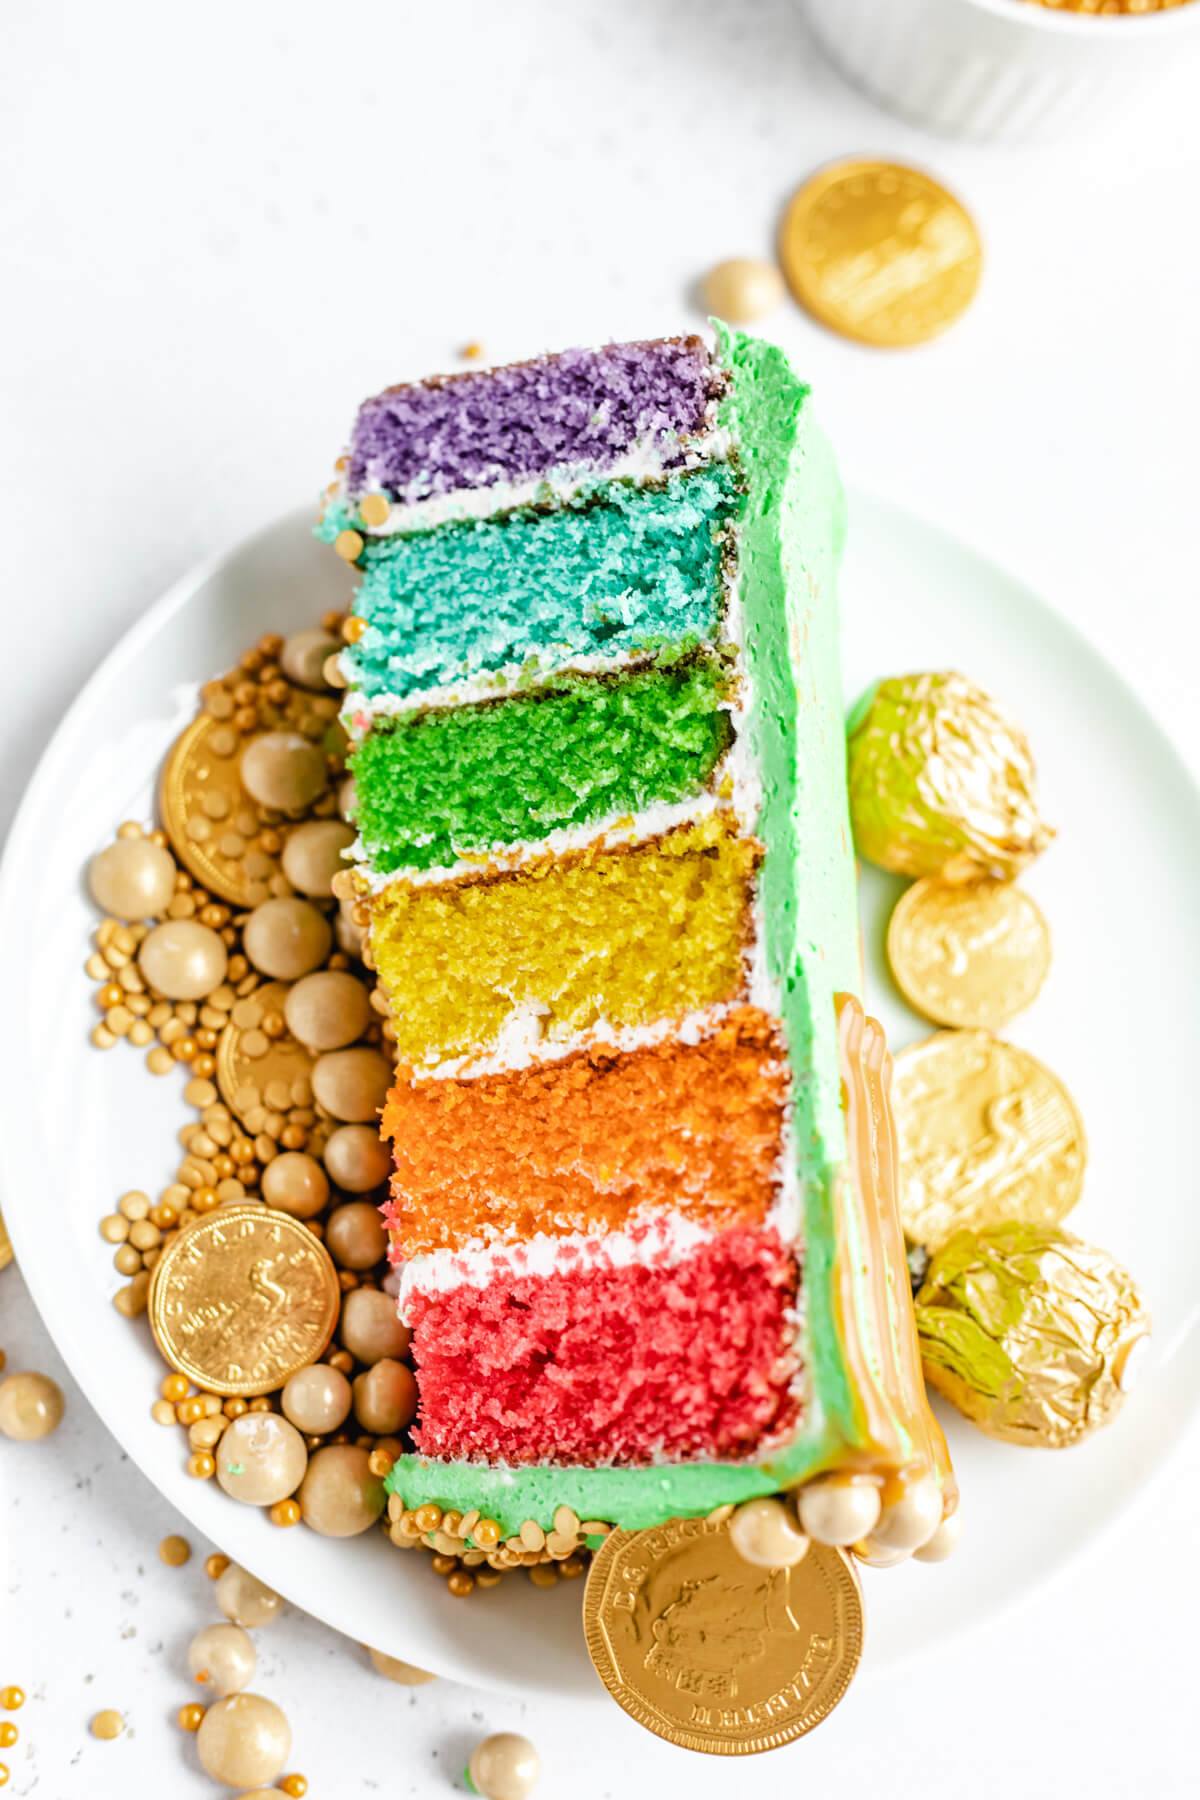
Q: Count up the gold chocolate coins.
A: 7